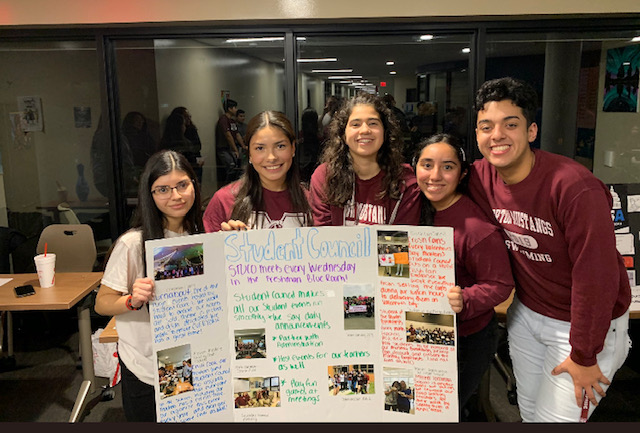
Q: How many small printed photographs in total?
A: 9